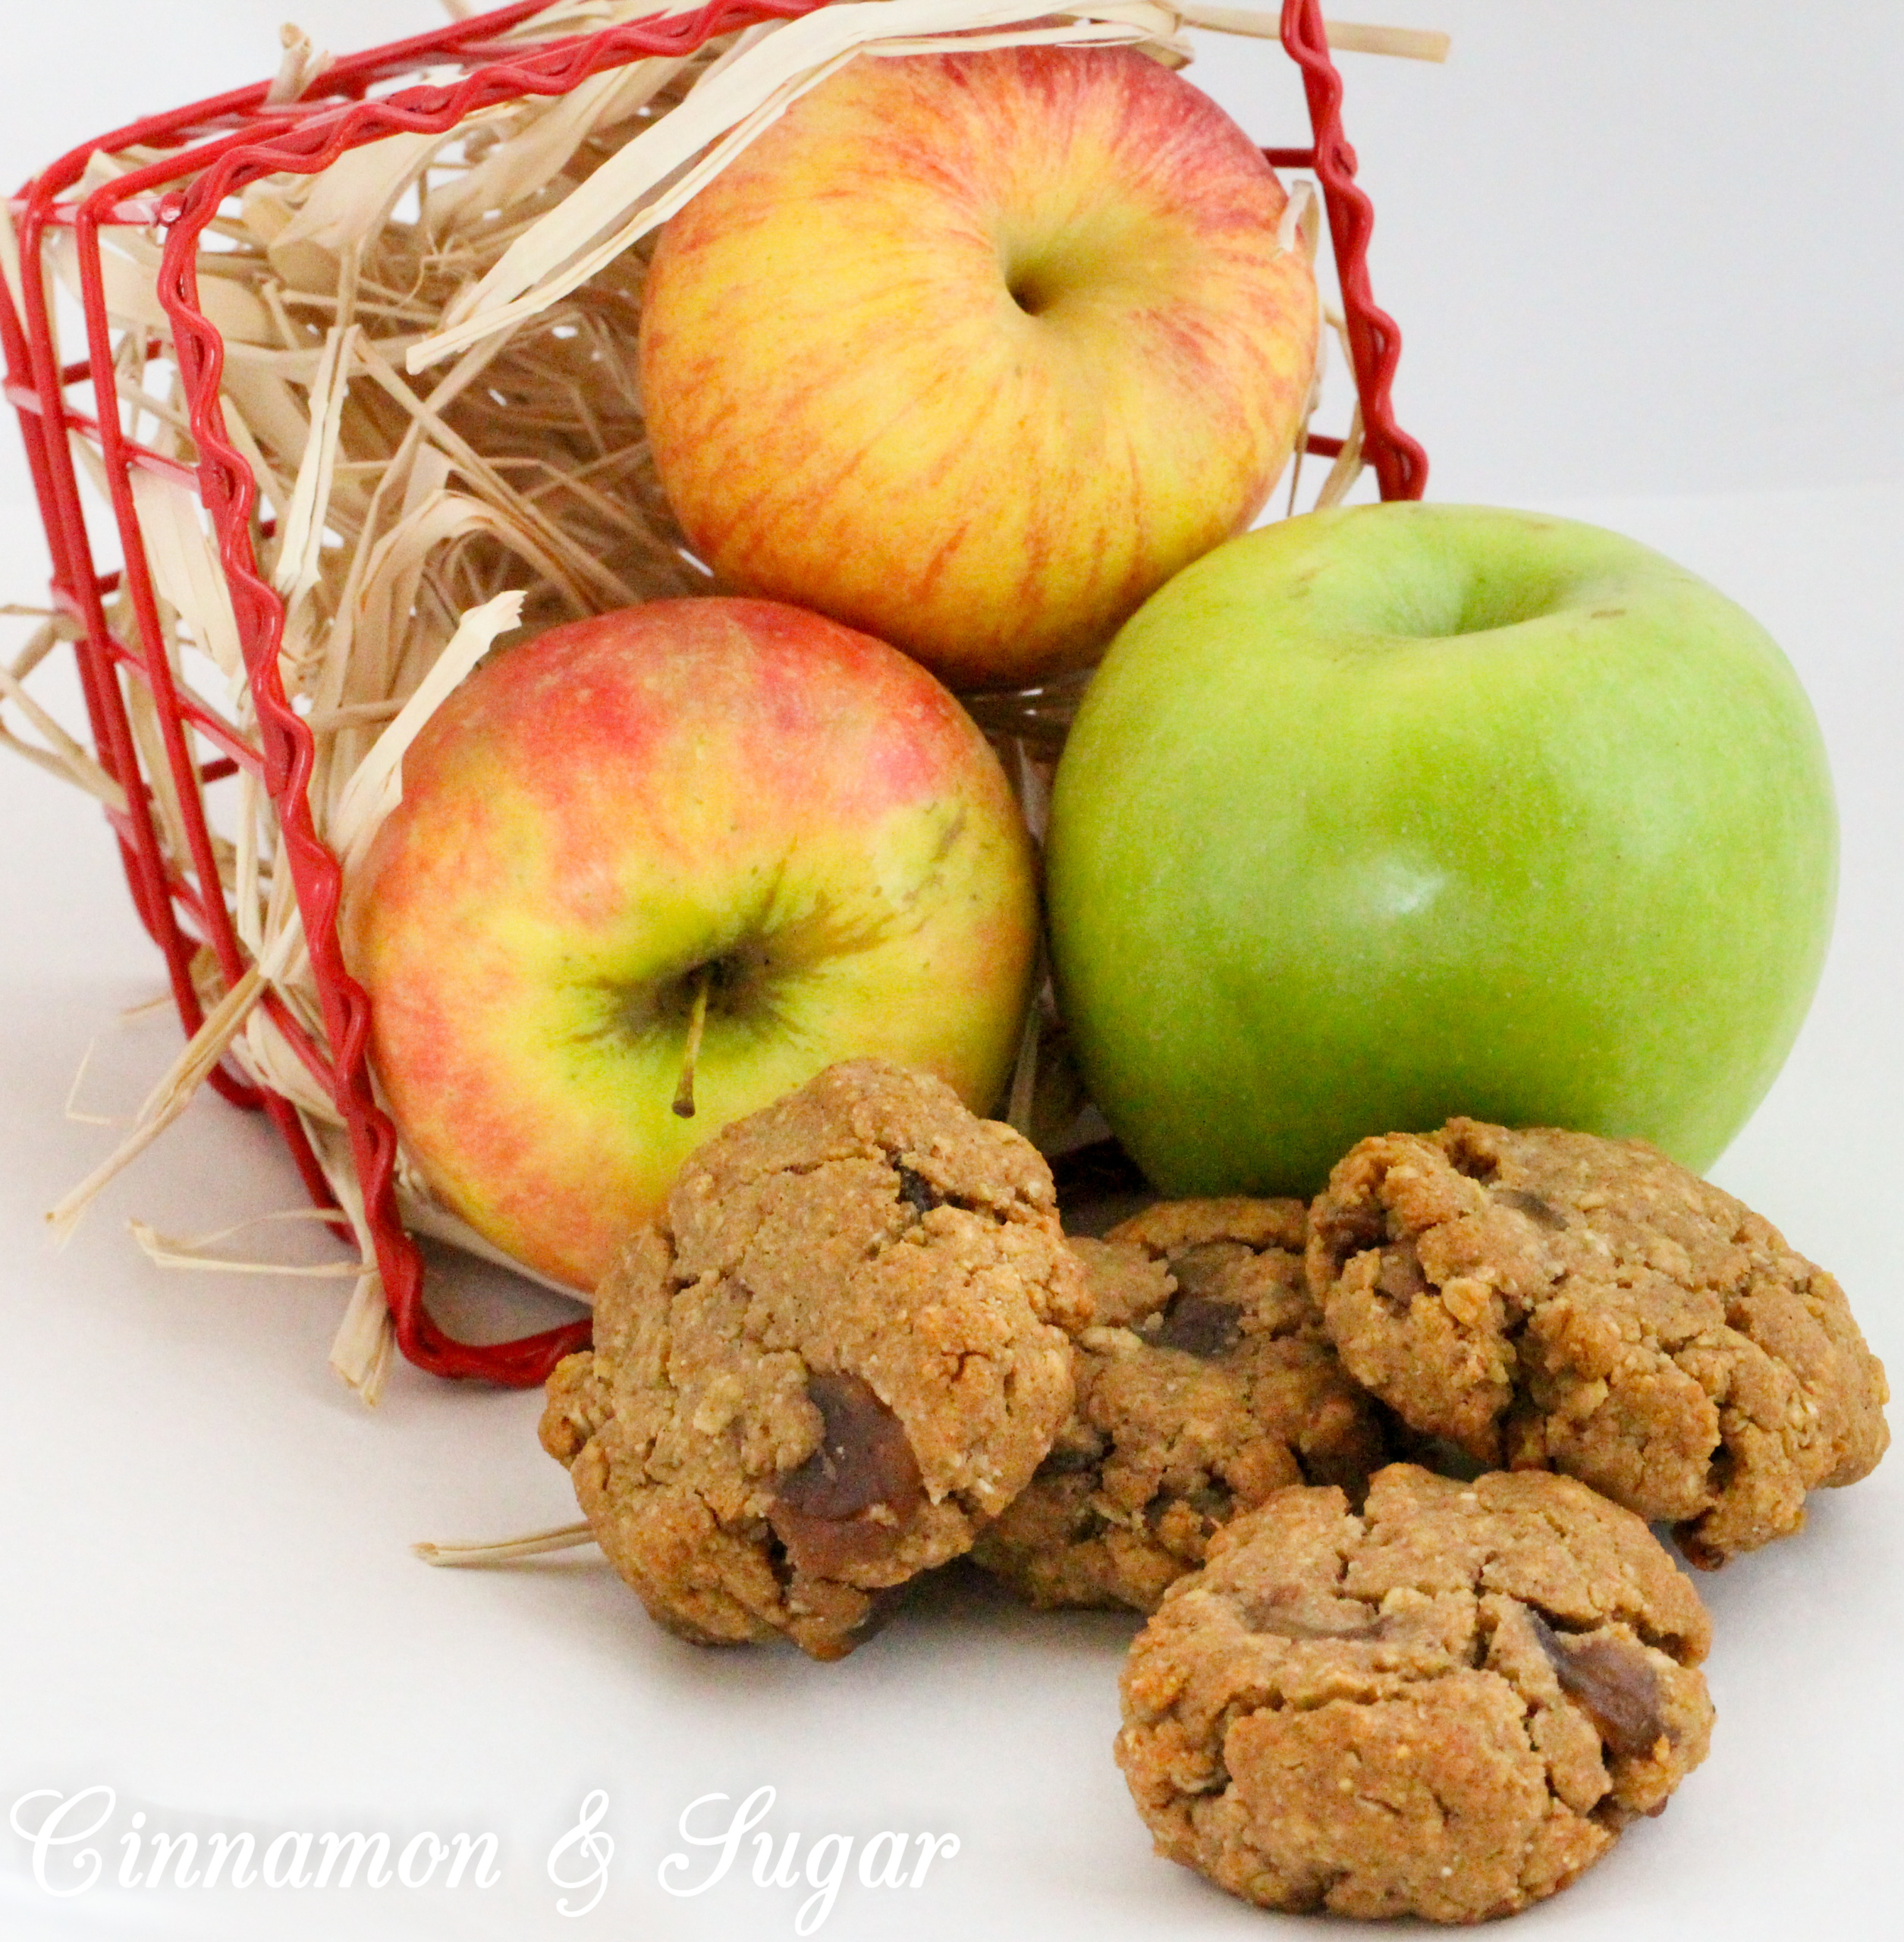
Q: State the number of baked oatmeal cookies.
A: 4